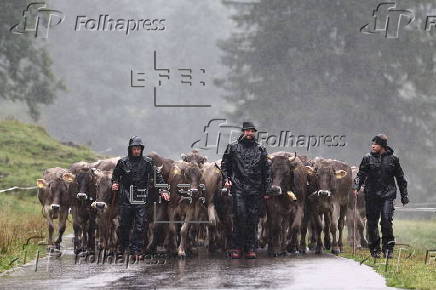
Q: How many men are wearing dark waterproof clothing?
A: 3